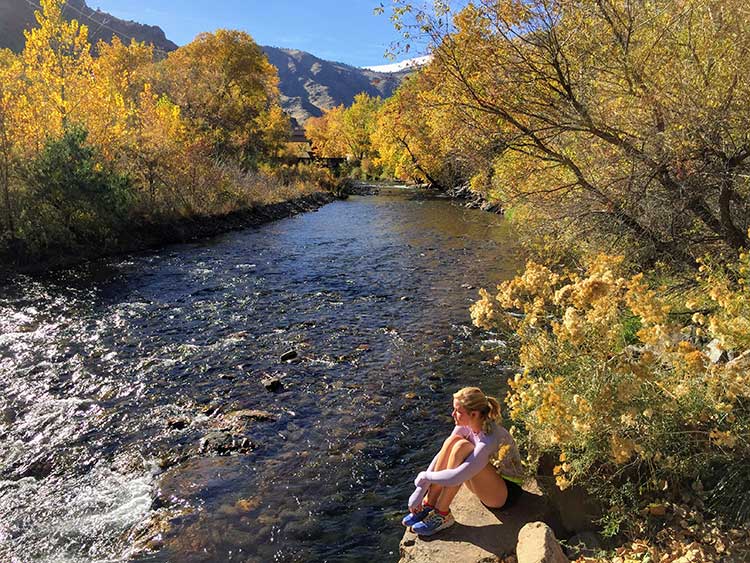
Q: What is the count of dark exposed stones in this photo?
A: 2